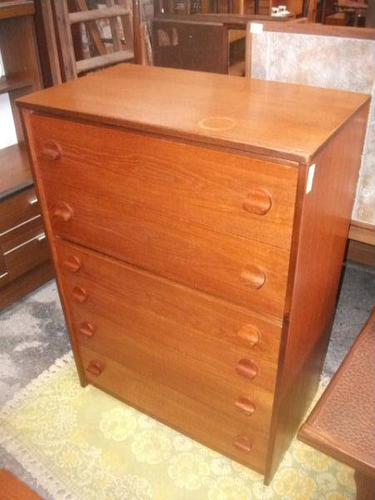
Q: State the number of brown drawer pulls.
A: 12